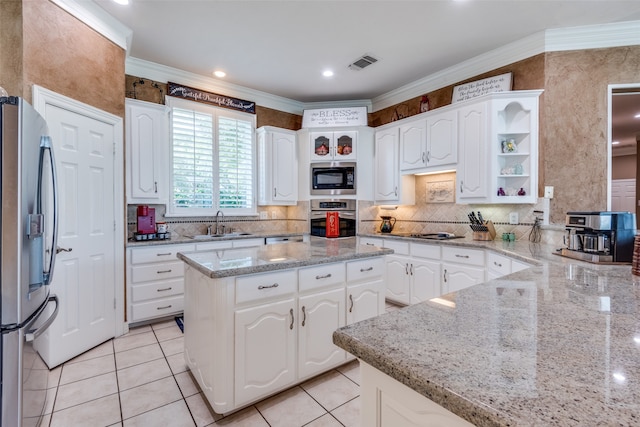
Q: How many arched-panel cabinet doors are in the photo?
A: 14